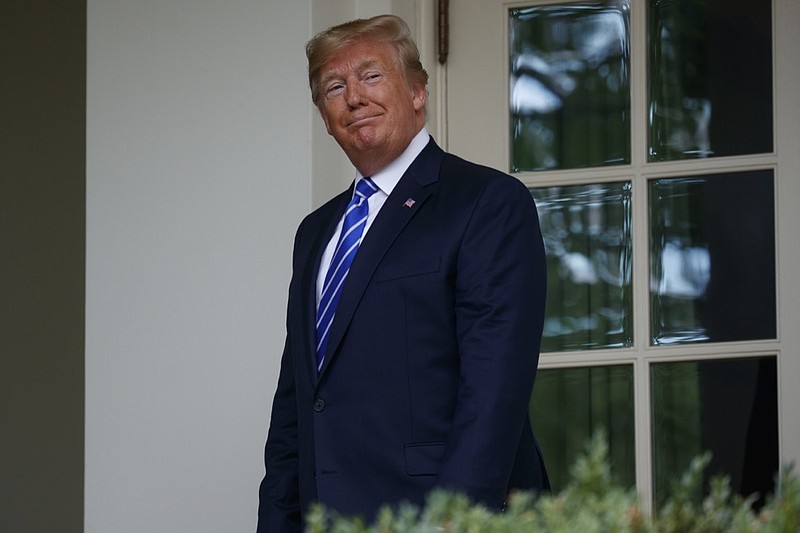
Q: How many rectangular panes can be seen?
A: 6